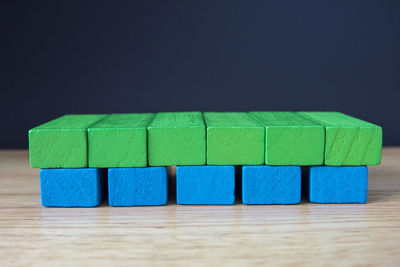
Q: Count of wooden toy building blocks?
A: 11